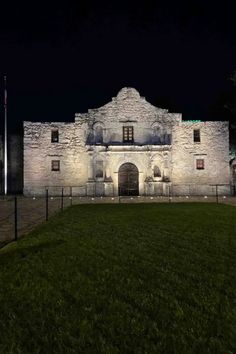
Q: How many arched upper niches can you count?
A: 2